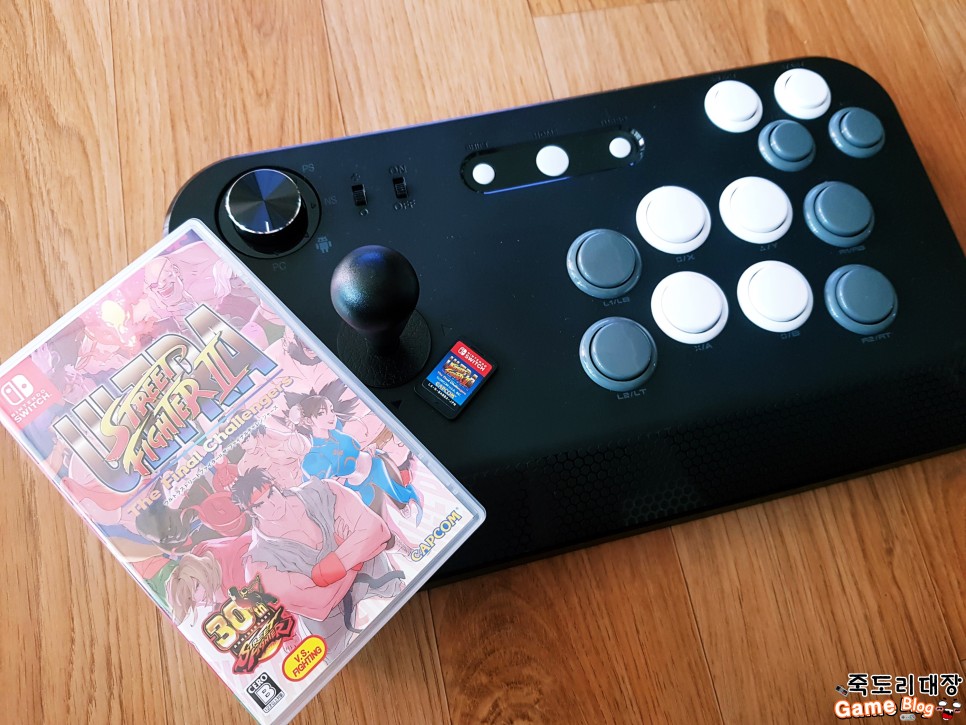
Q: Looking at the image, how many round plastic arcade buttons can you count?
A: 12